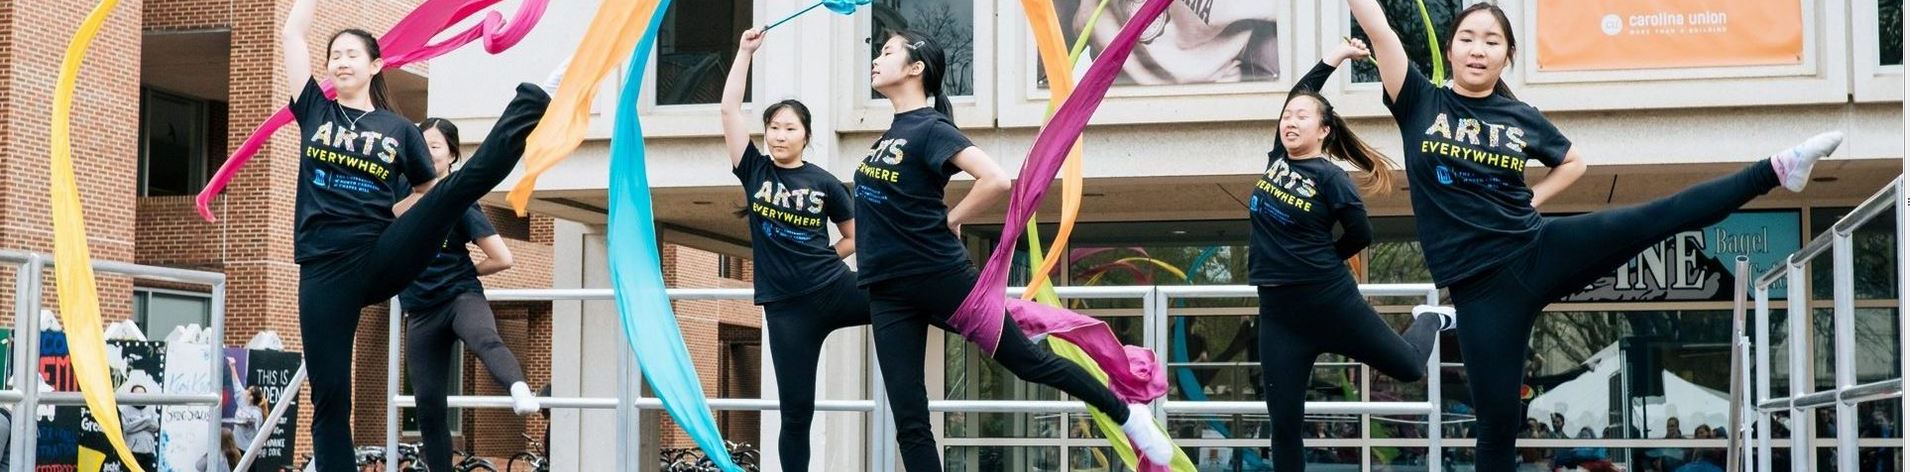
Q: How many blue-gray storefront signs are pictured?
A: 1